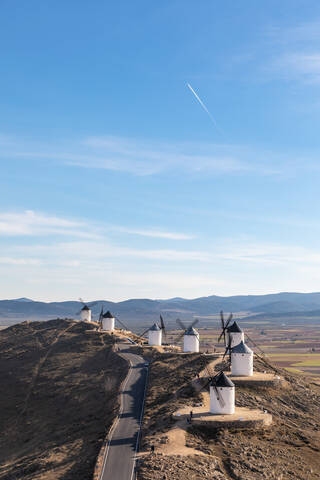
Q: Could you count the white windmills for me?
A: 7